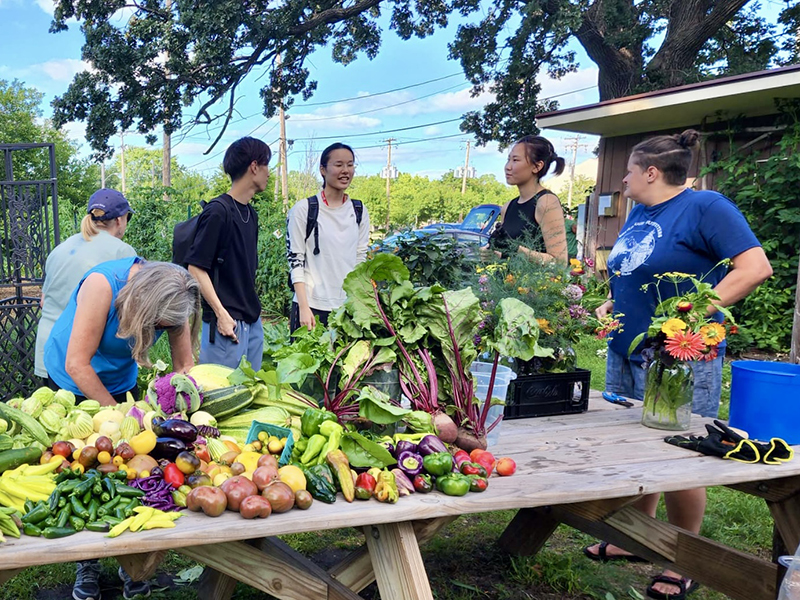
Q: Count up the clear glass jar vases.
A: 1